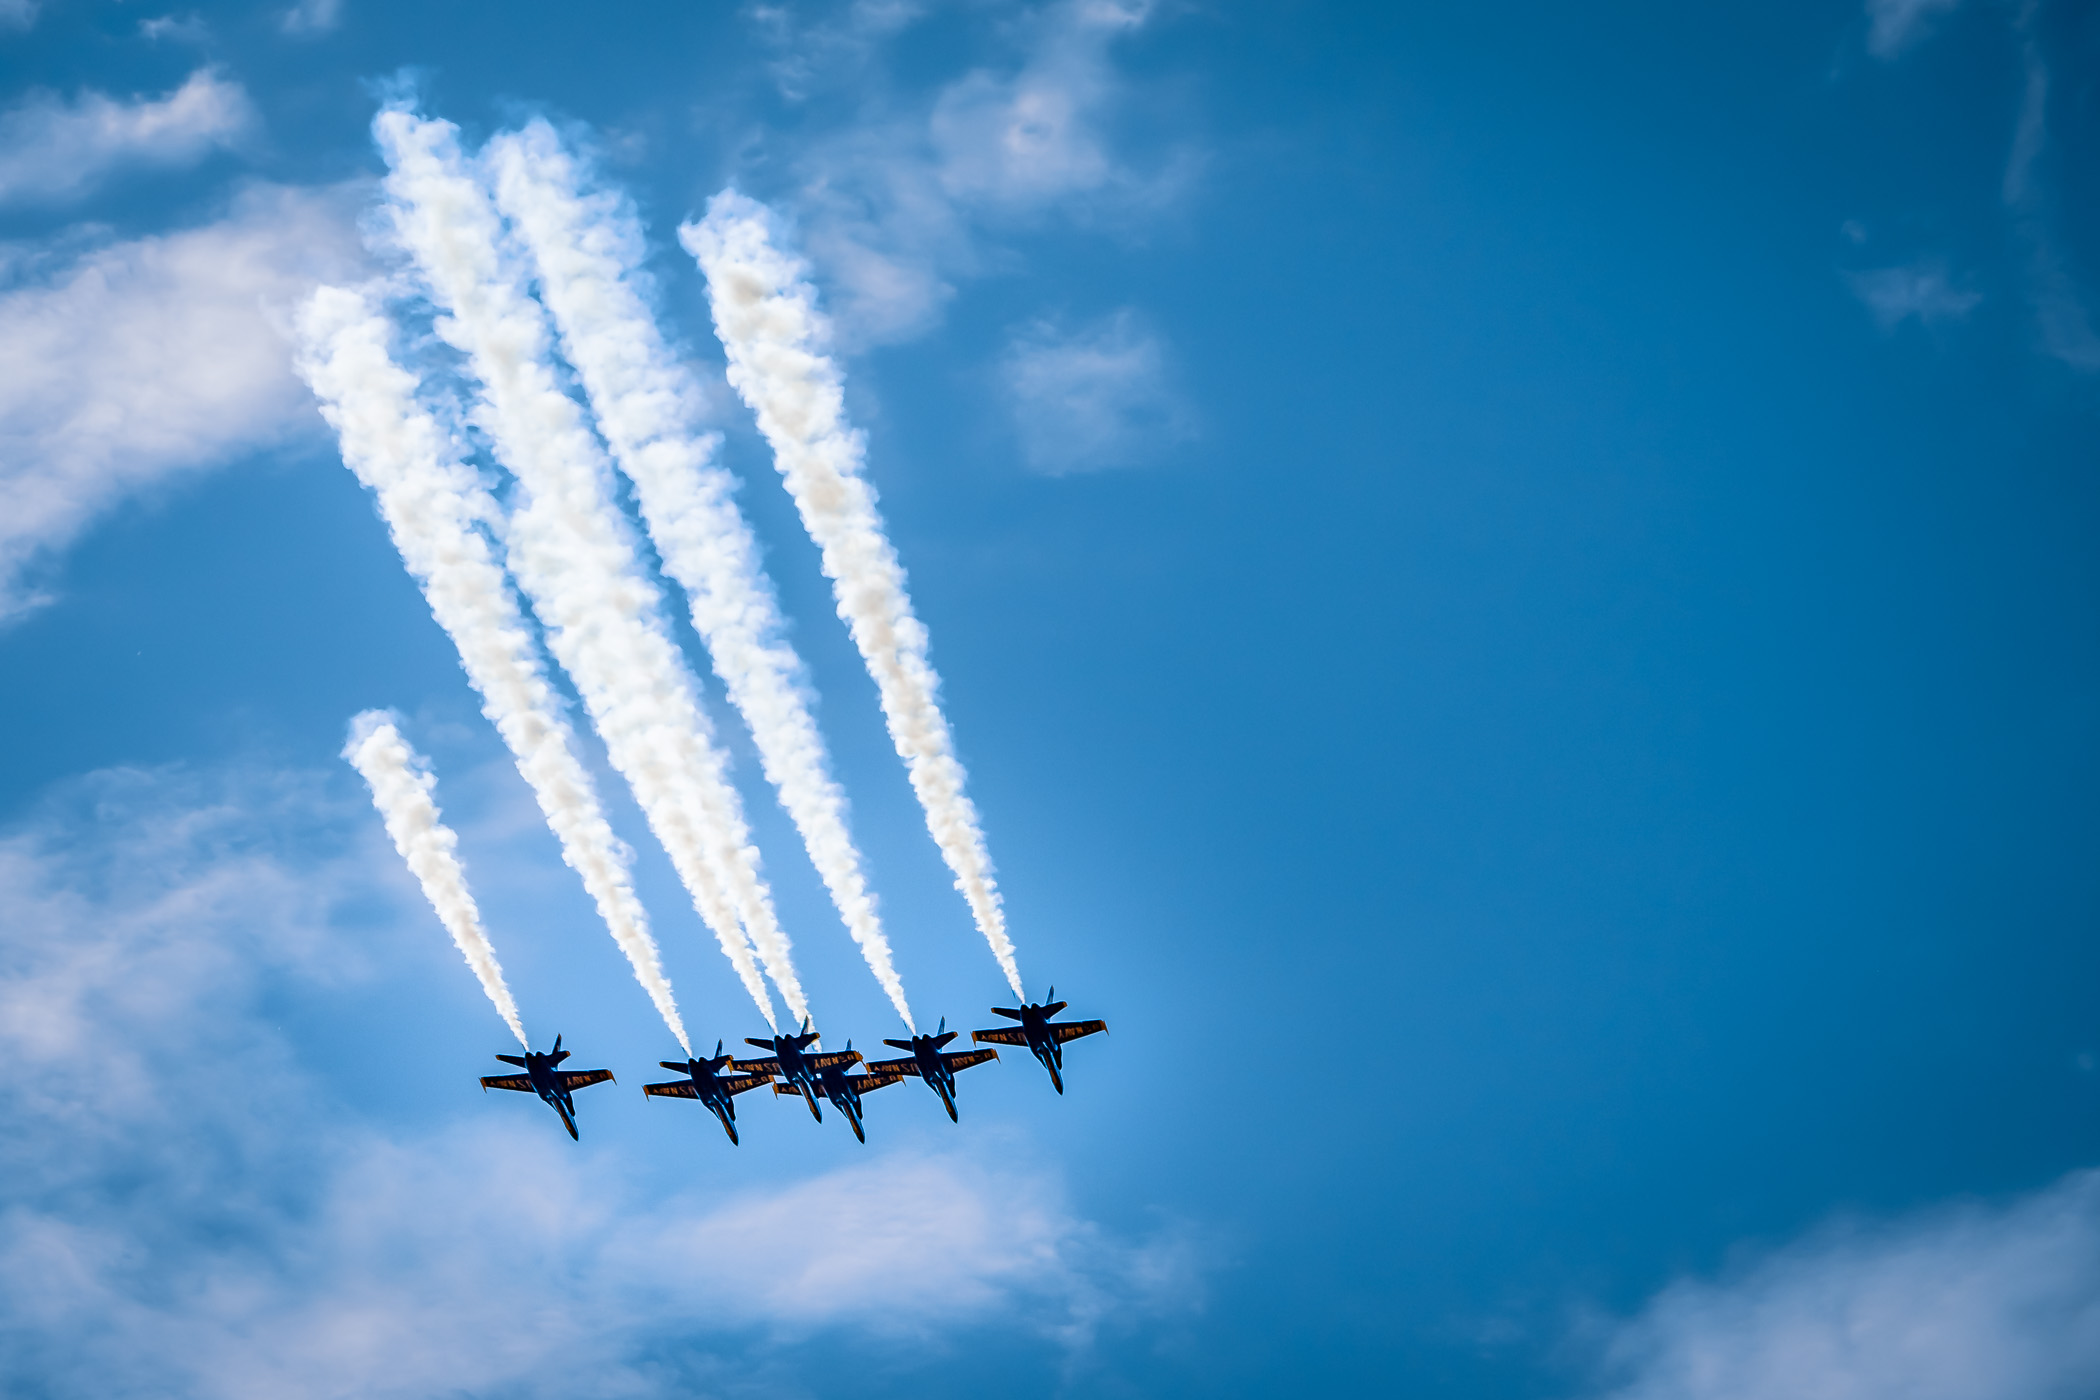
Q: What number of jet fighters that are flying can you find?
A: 6